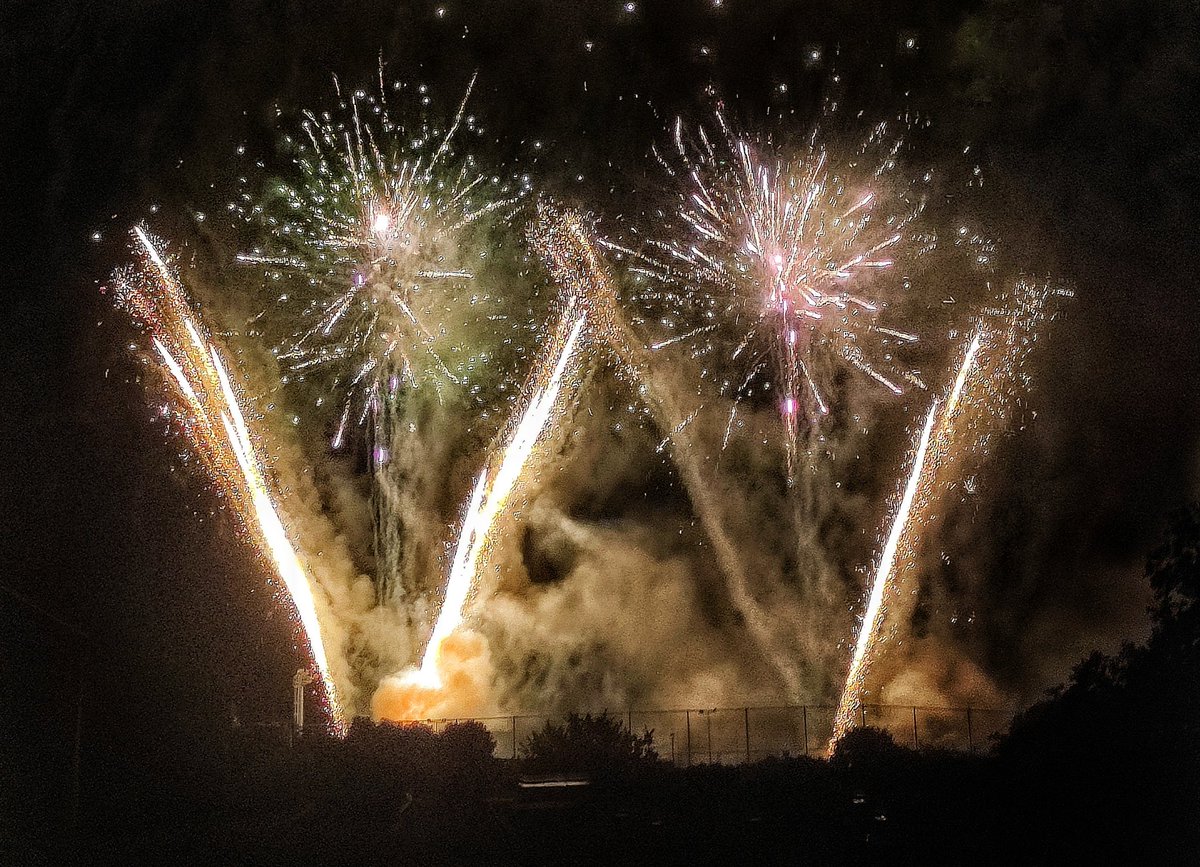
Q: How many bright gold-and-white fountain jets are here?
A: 3